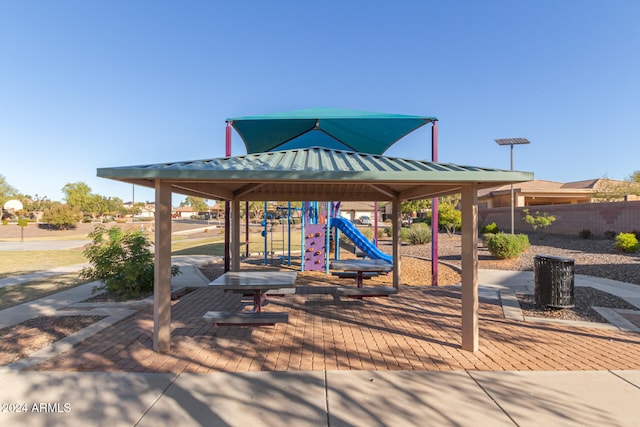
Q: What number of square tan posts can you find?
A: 4